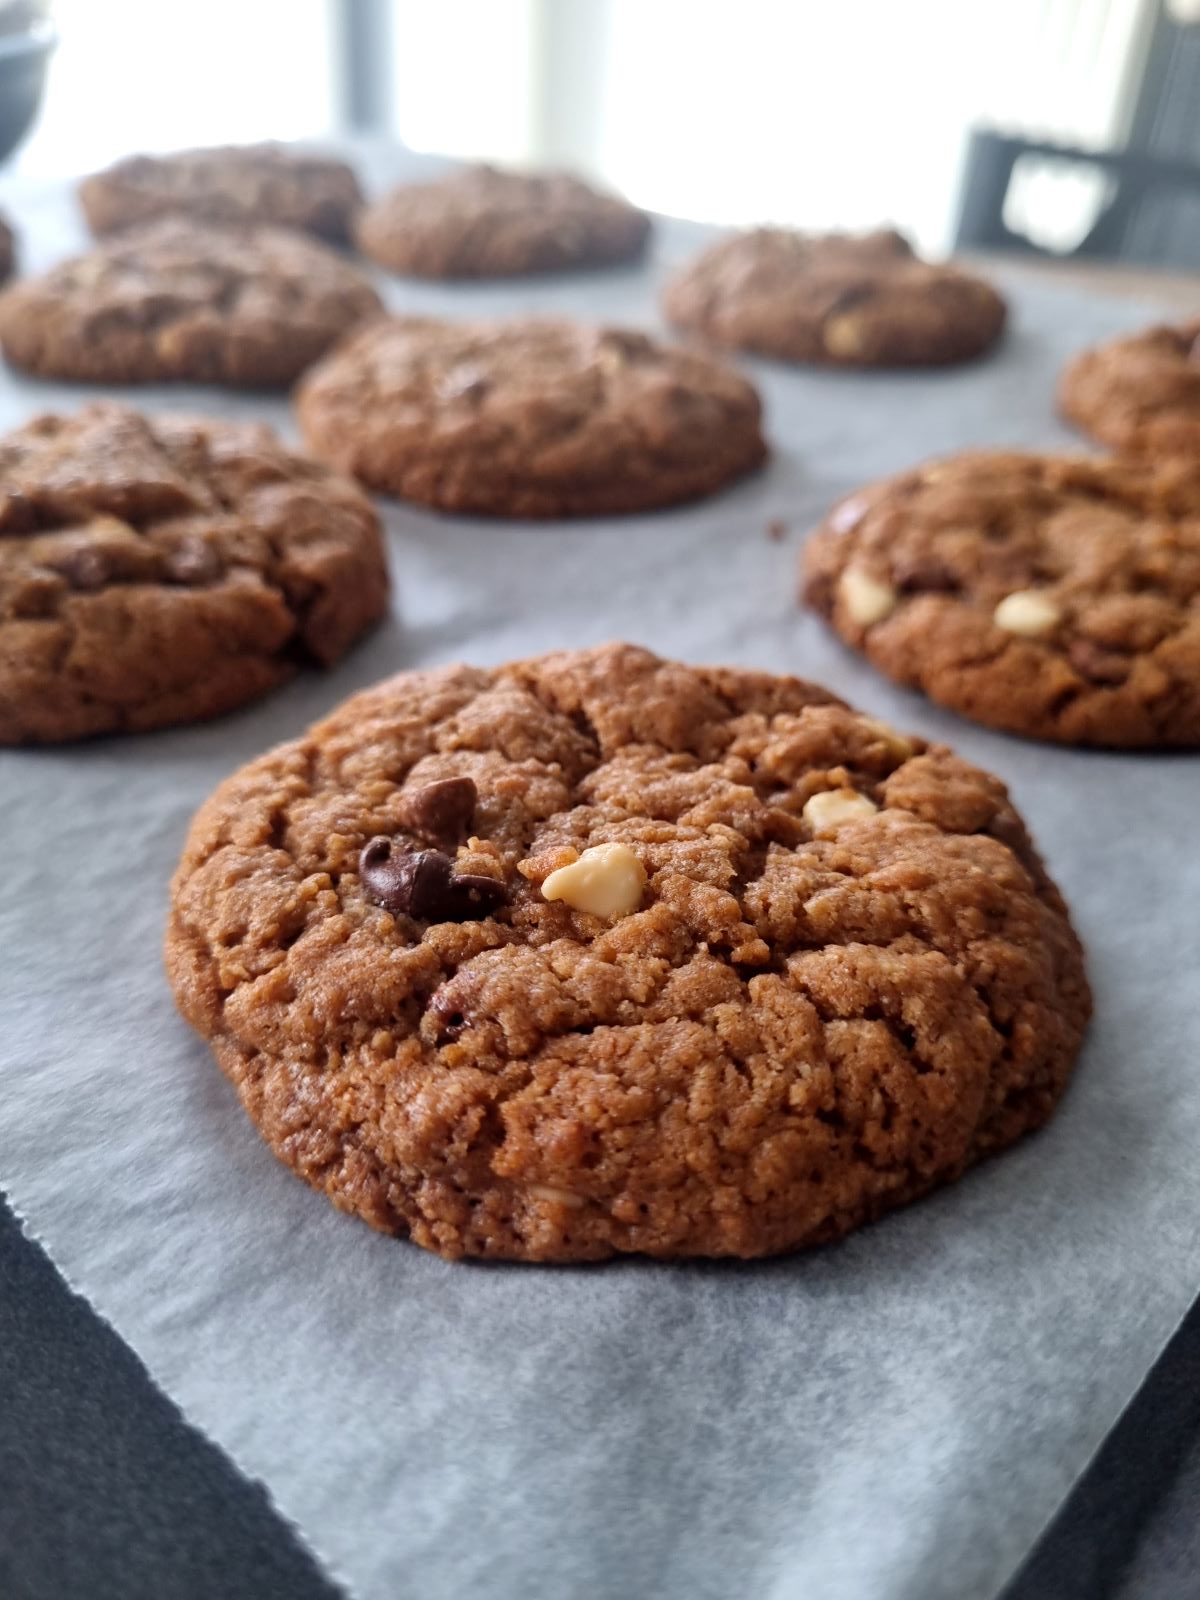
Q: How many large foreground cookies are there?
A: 1